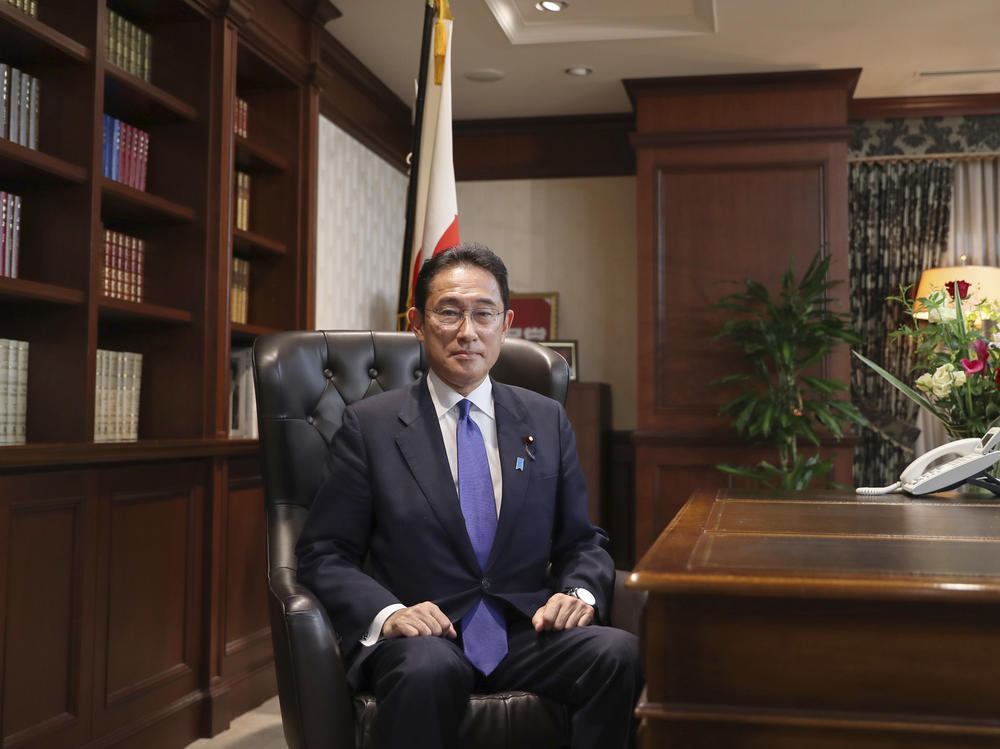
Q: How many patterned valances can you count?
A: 1